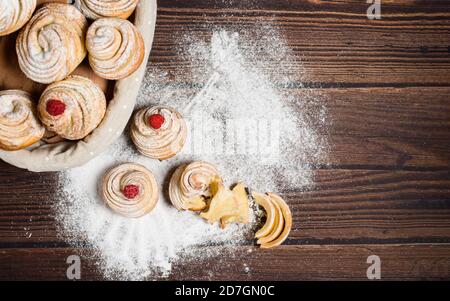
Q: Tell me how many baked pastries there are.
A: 9